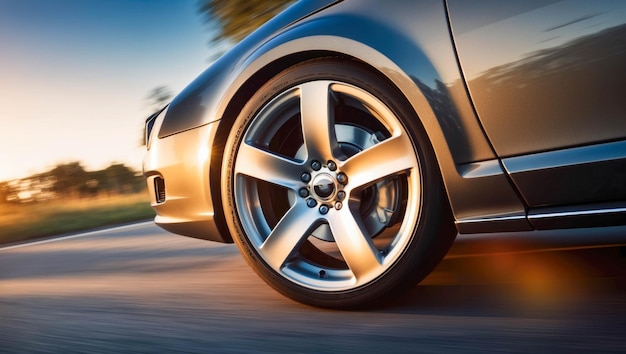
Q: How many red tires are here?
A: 0